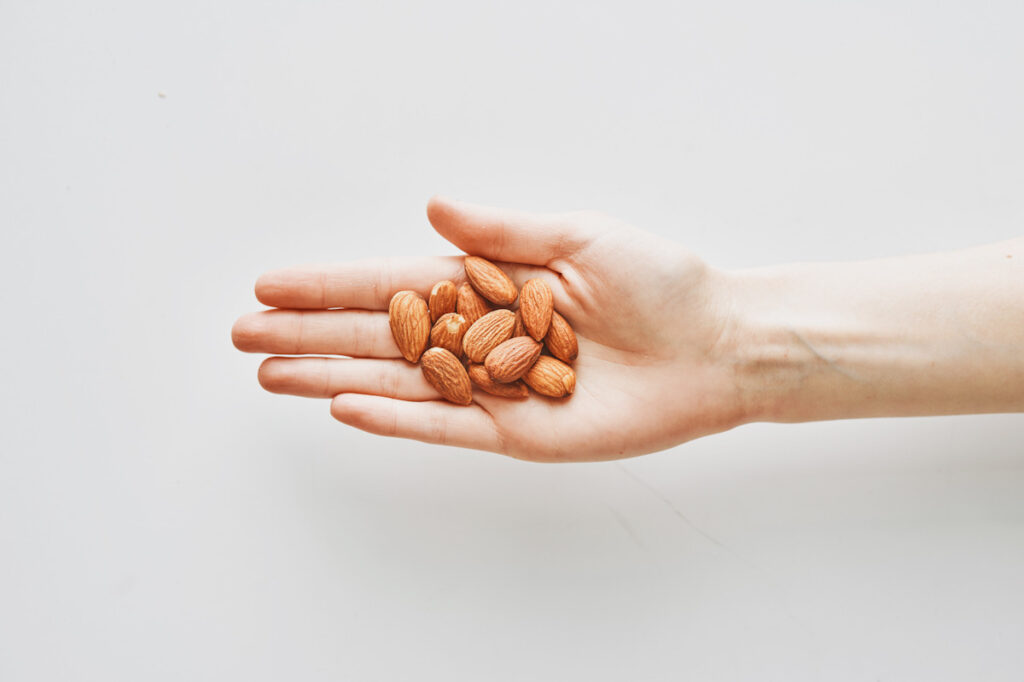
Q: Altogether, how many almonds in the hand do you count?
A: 13